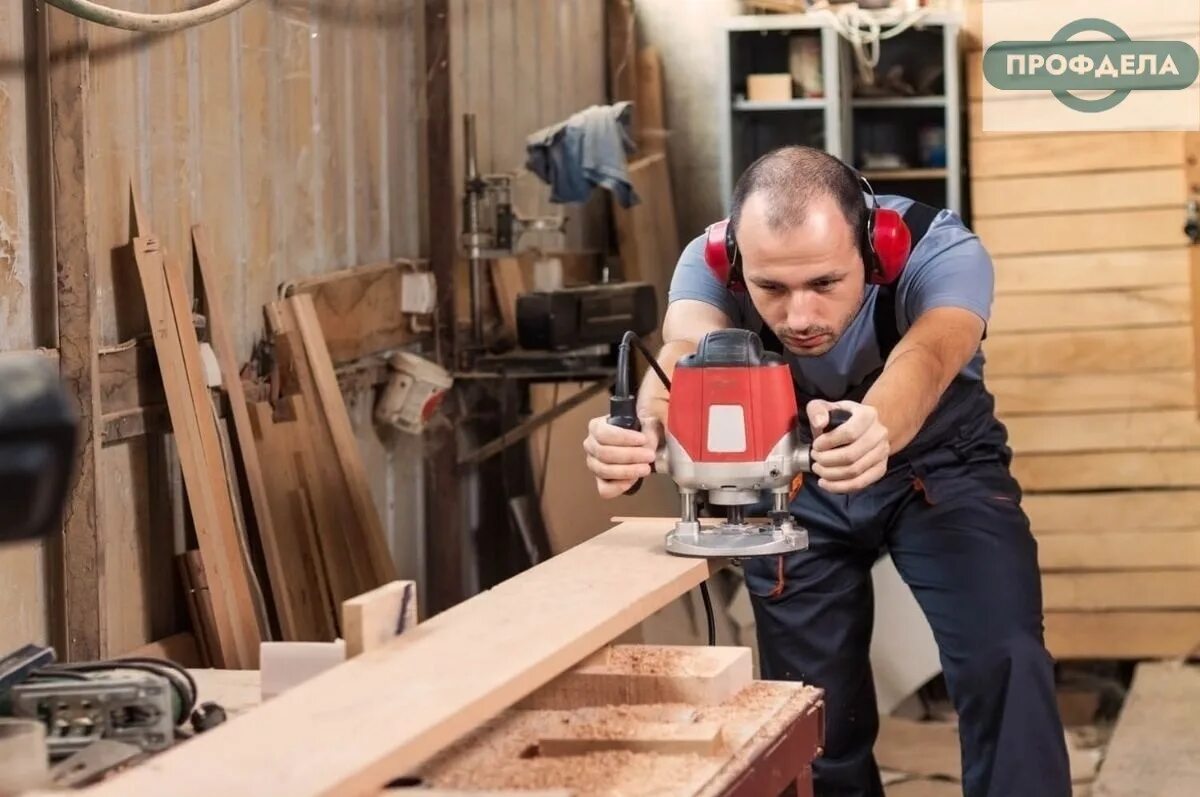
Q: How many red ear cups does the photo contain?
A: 2